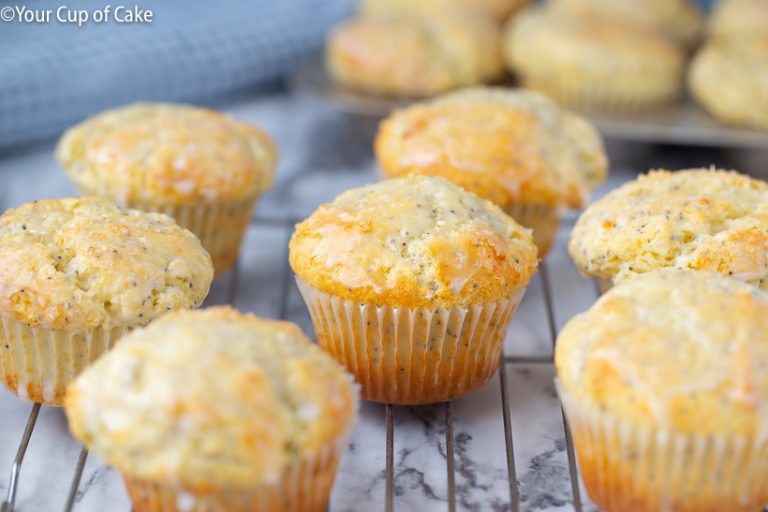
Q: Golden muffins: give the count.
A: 13